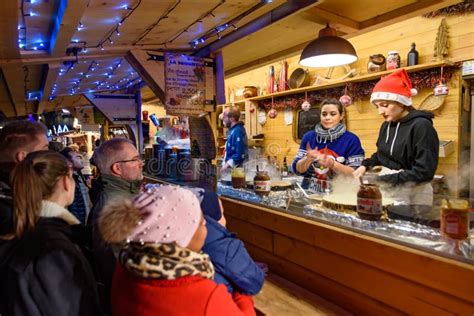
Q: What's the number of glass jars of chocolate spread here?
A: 2